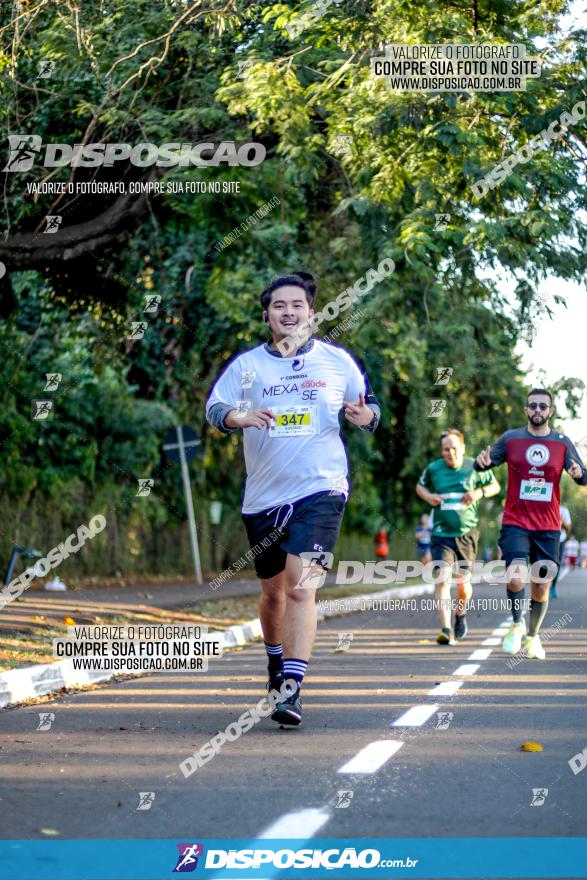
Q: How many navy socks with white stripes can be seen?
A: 2